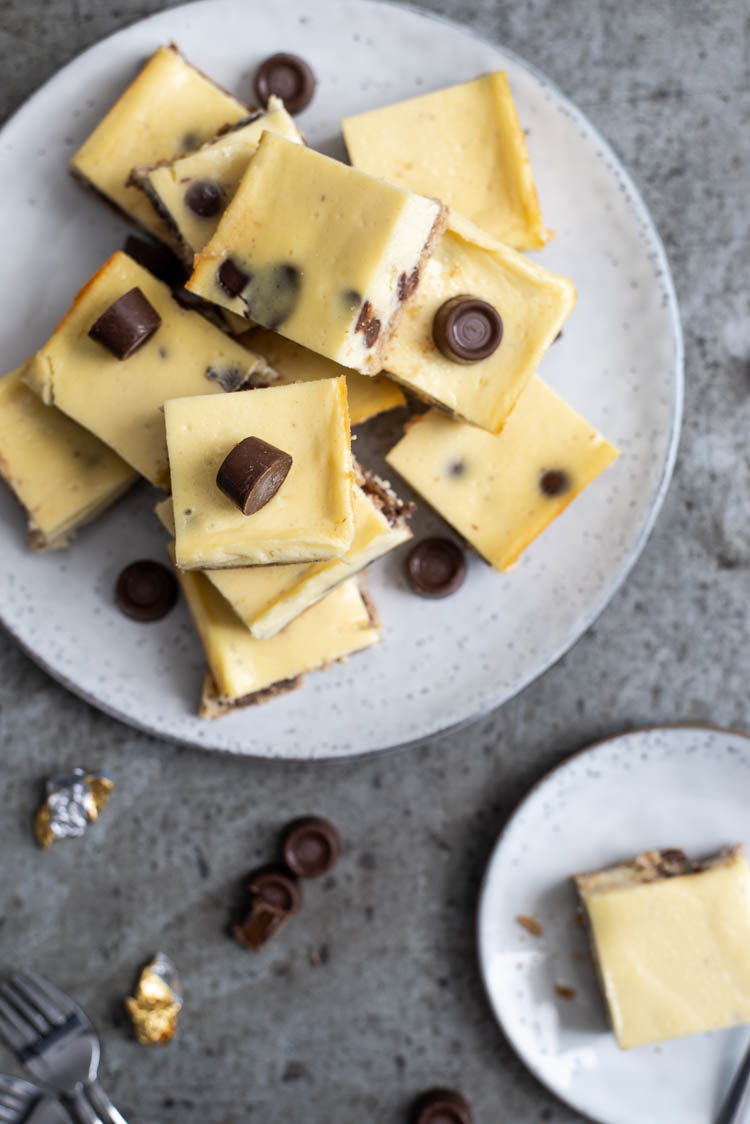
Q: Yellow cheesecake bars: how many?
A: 13